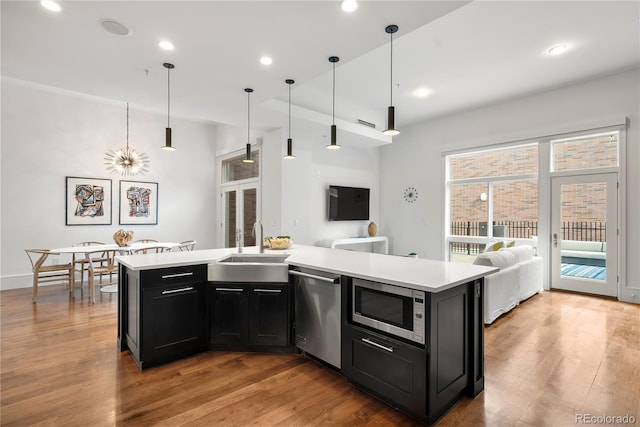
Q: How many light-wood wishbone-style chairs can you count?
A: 6